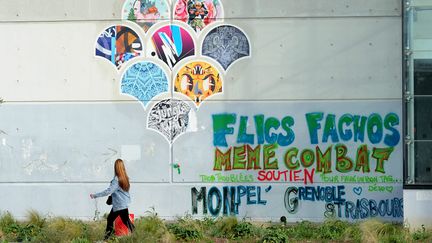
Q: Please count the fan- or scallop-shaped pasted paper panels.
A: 8